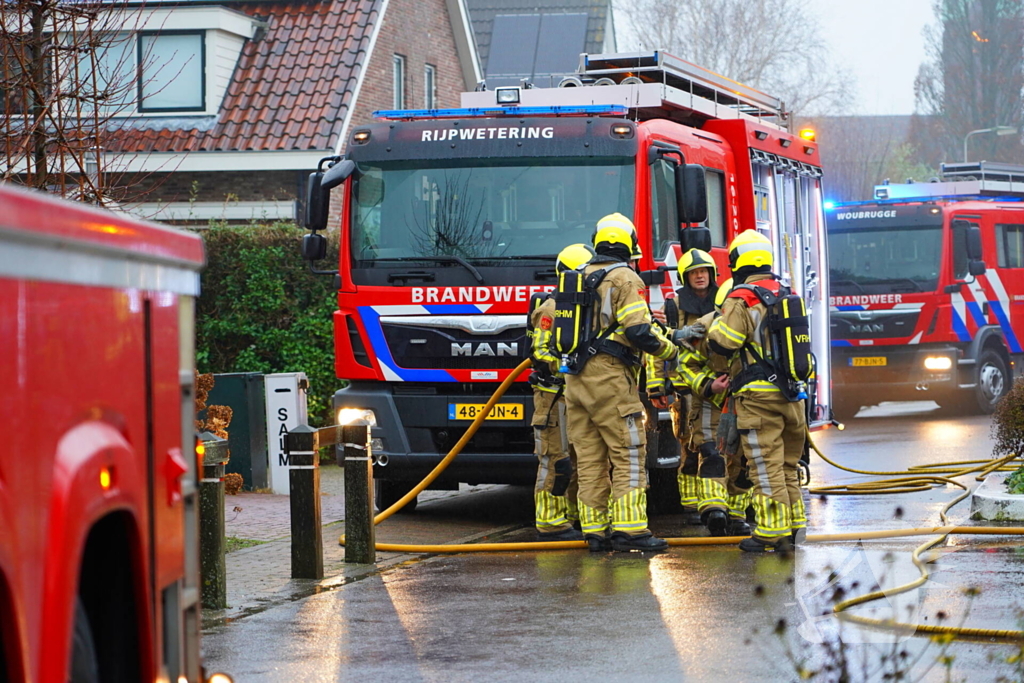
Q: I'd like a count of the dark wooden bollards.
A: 3